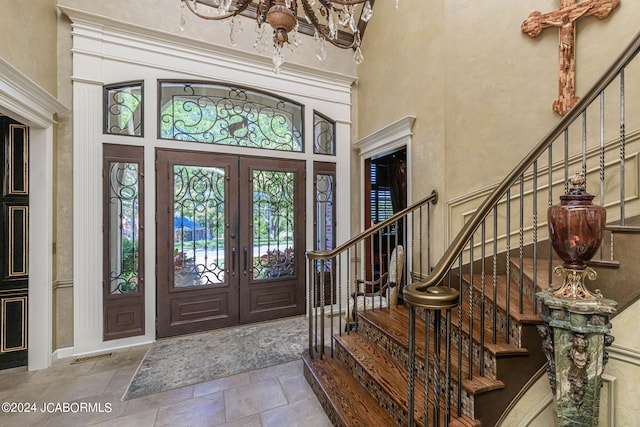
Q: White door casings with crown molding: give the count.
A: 3